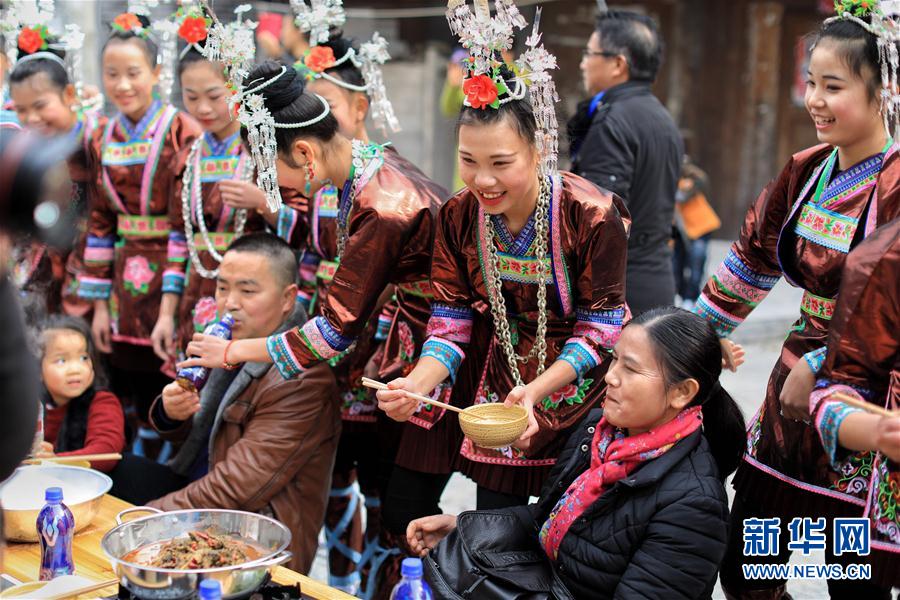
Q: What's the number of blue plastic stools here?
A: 0